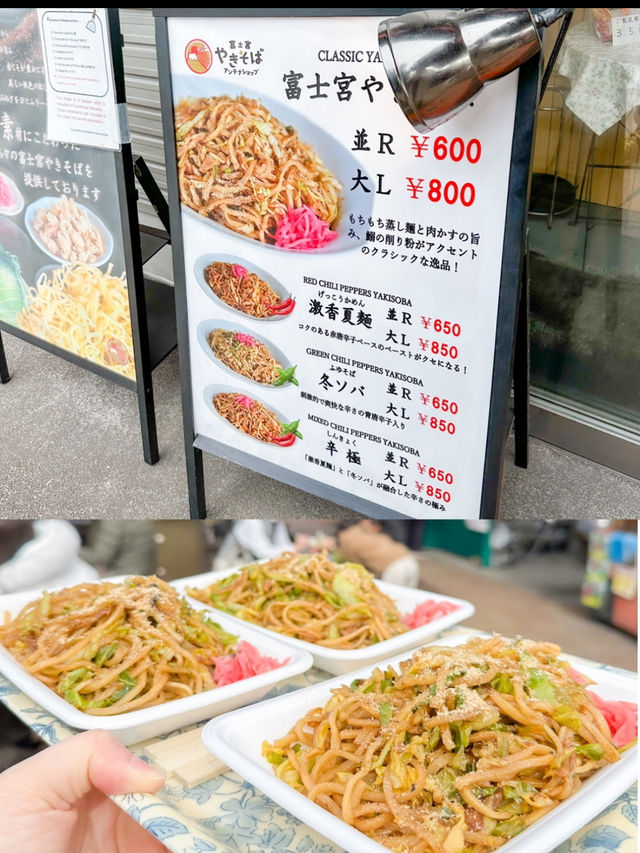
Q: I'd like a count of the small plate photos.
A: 3